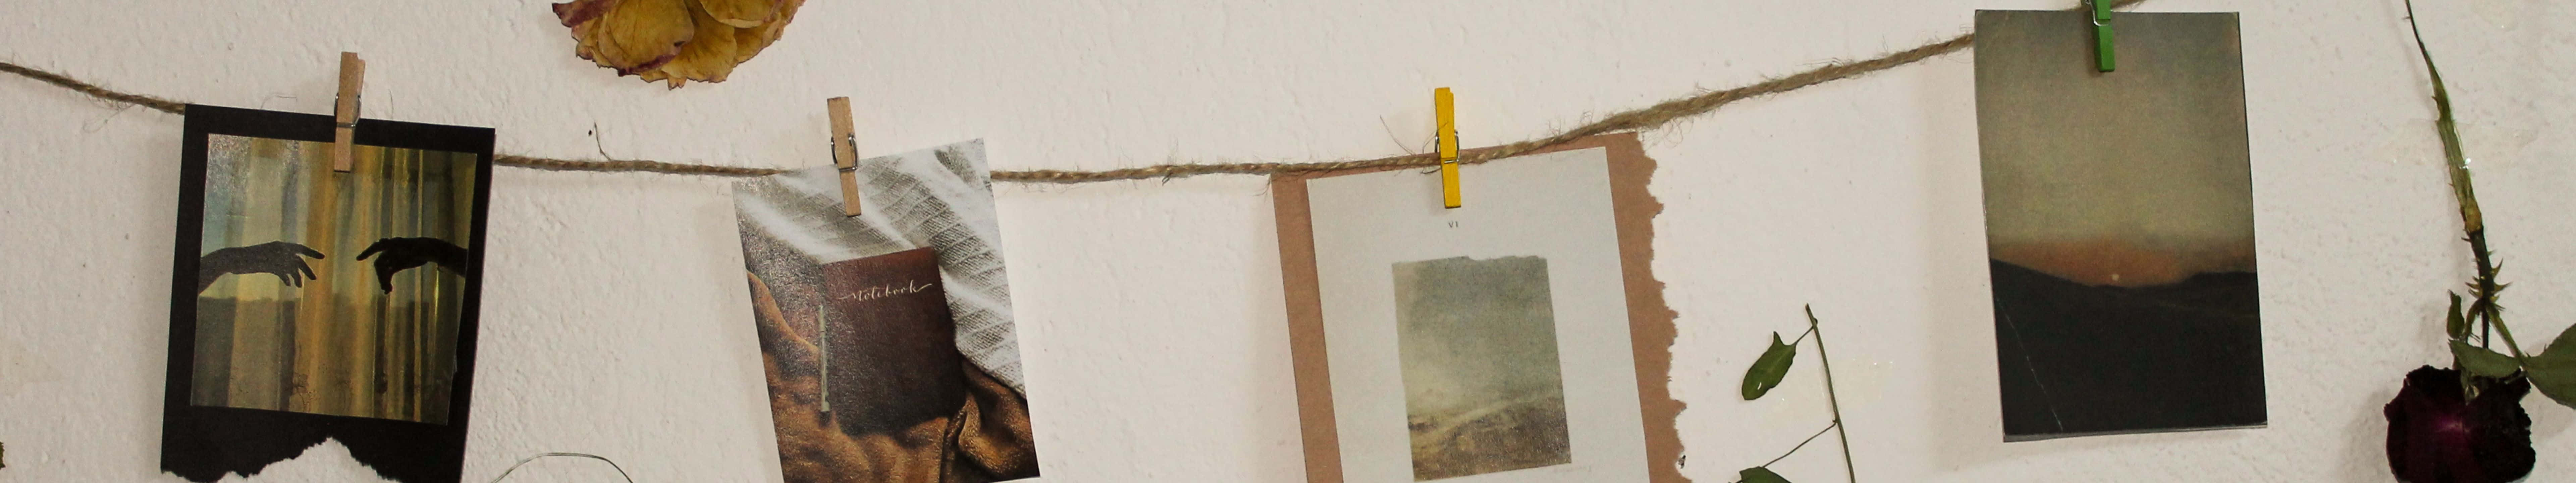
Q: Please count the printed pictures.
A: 4